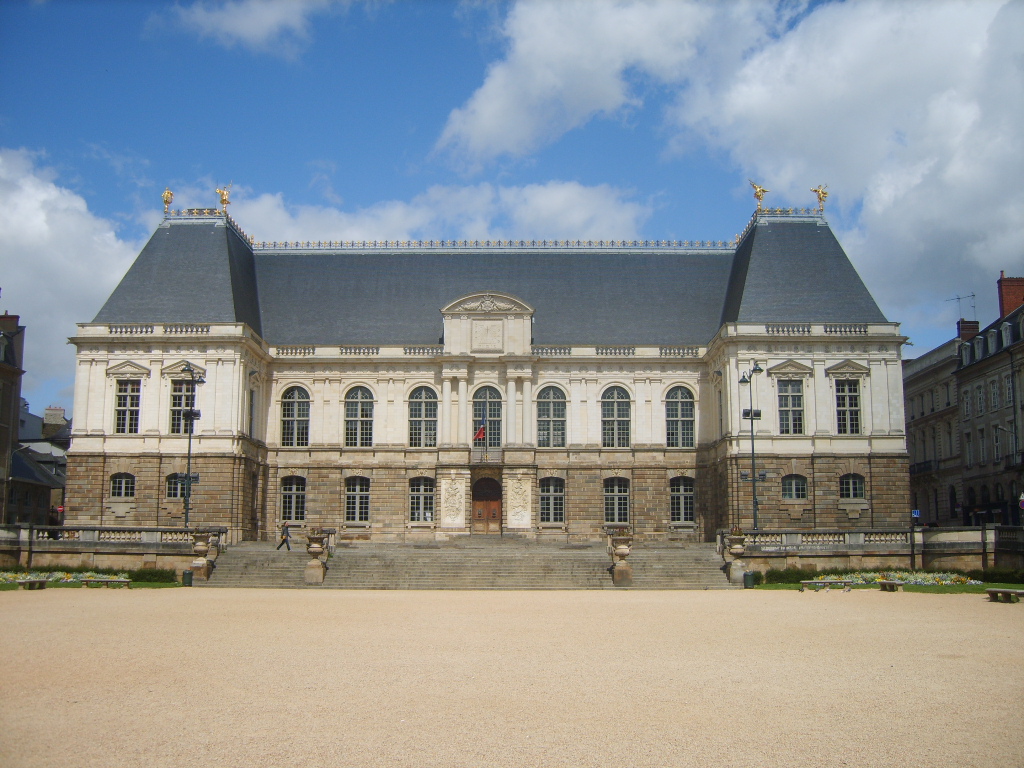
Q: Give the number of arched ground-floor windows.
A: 10